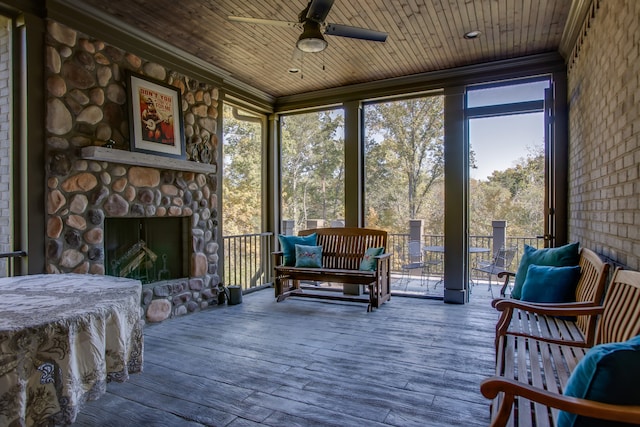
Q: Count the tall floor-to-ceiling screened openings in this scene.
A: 4